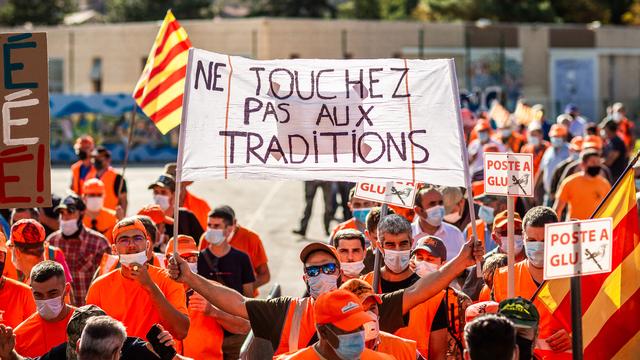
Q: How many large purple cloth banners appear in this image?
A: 0